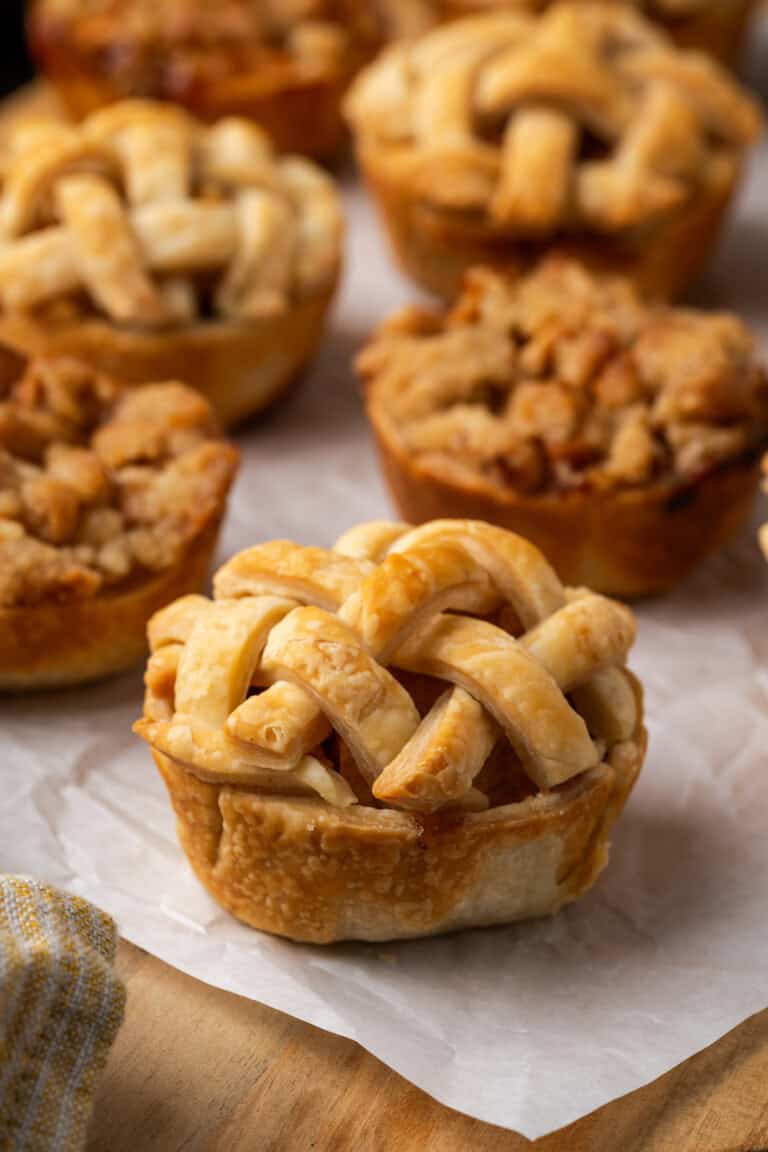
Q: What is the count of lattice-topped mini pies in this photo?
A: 3